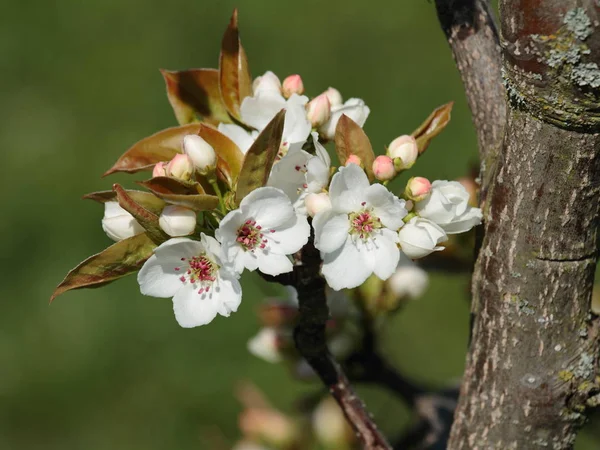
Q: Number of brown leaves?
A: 11